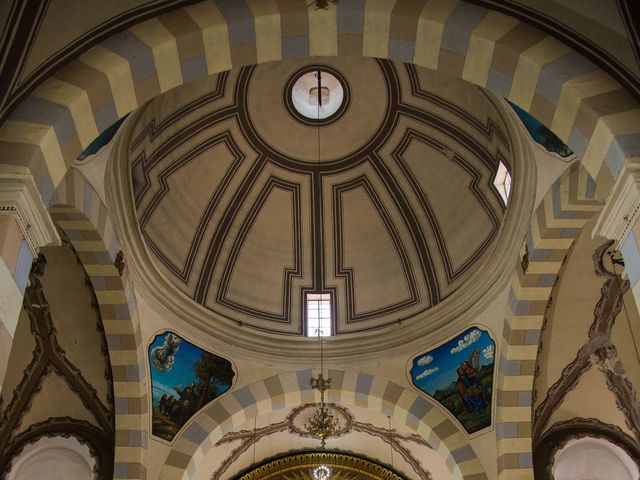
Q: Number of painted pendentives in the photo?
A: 4